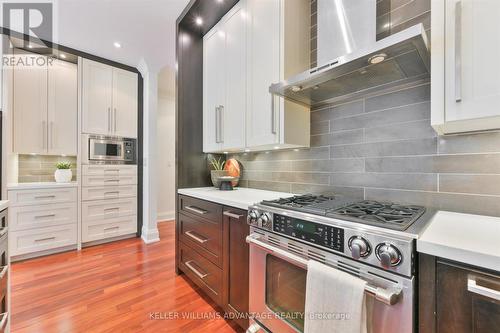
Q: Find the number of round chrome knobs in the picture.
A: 4